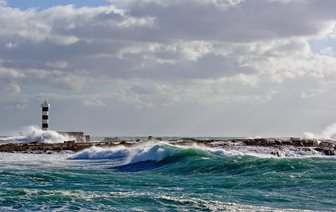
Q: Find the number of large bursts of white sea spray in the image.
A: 2